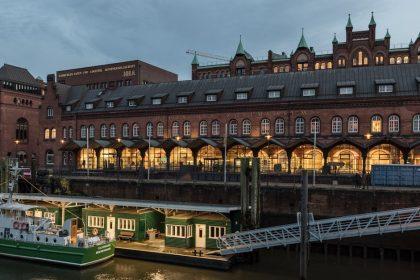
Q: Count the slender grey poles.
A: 4